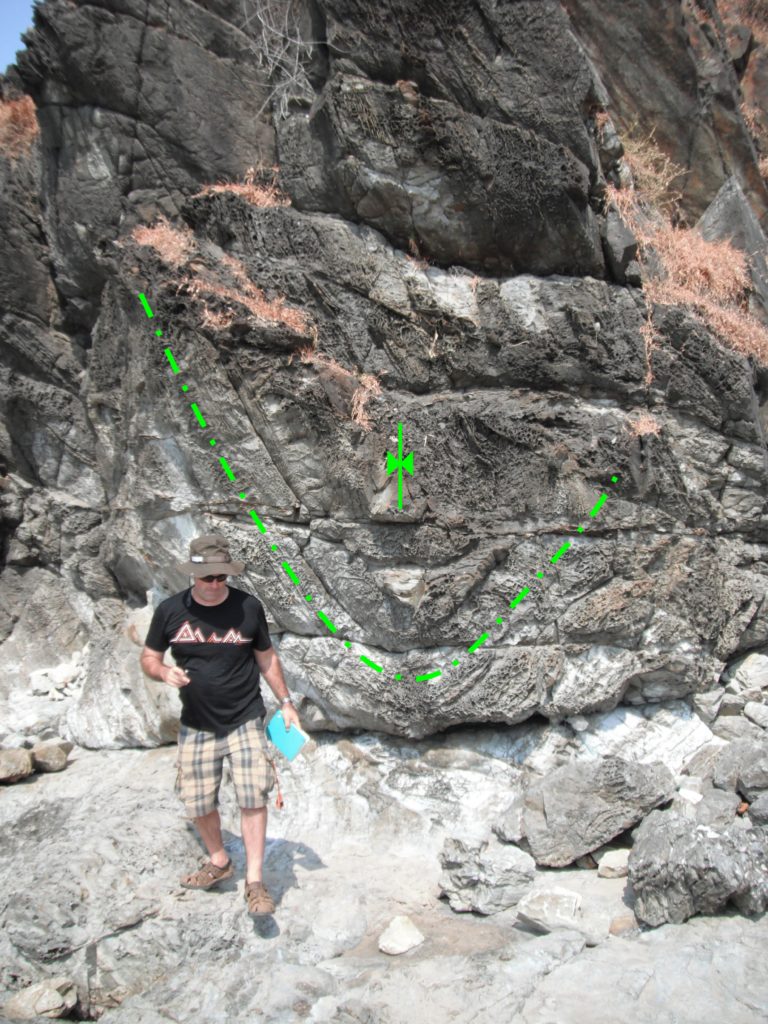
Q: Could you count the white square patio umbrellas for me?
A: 0